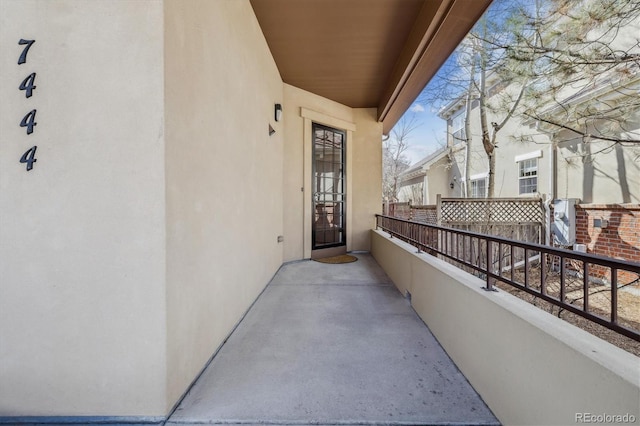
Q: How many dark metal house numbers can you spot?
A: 4